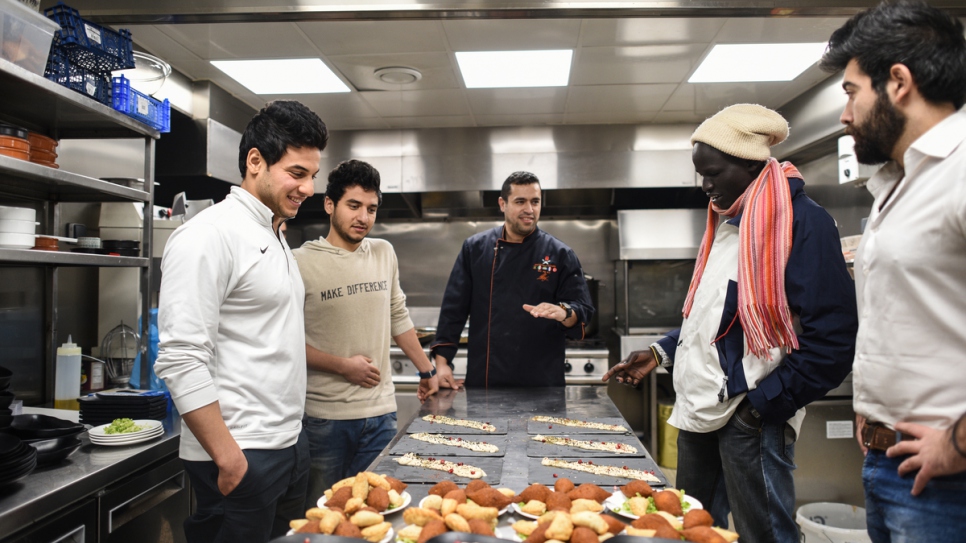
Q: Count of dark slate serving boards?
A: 6